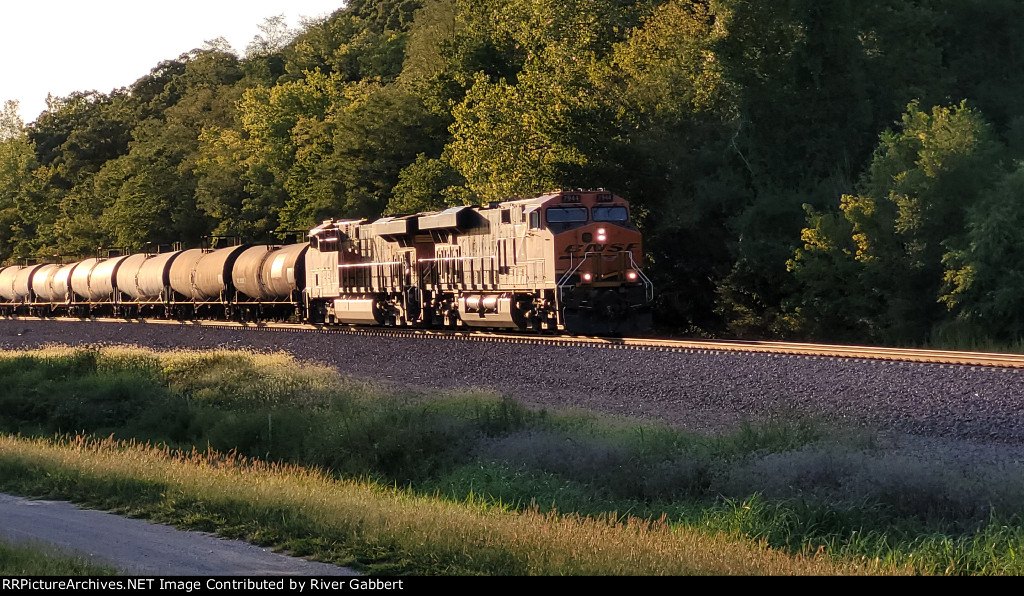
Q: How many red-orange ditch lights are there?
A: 2